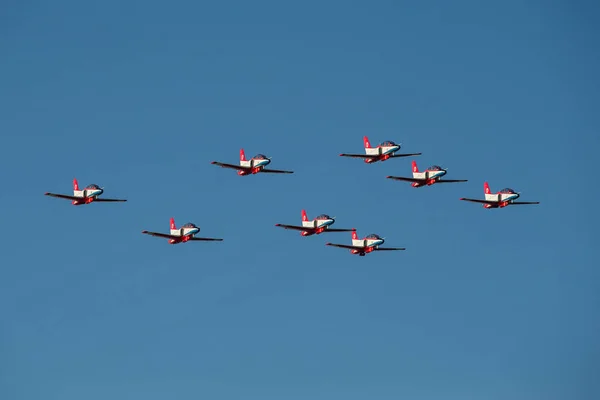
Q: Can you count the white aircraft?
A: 8